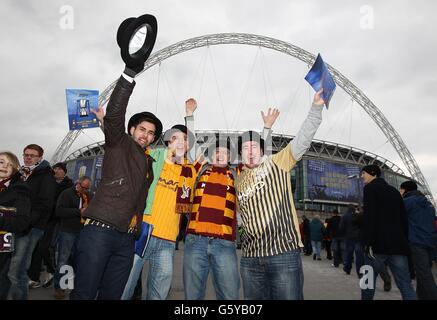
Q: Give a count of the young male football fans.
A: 4